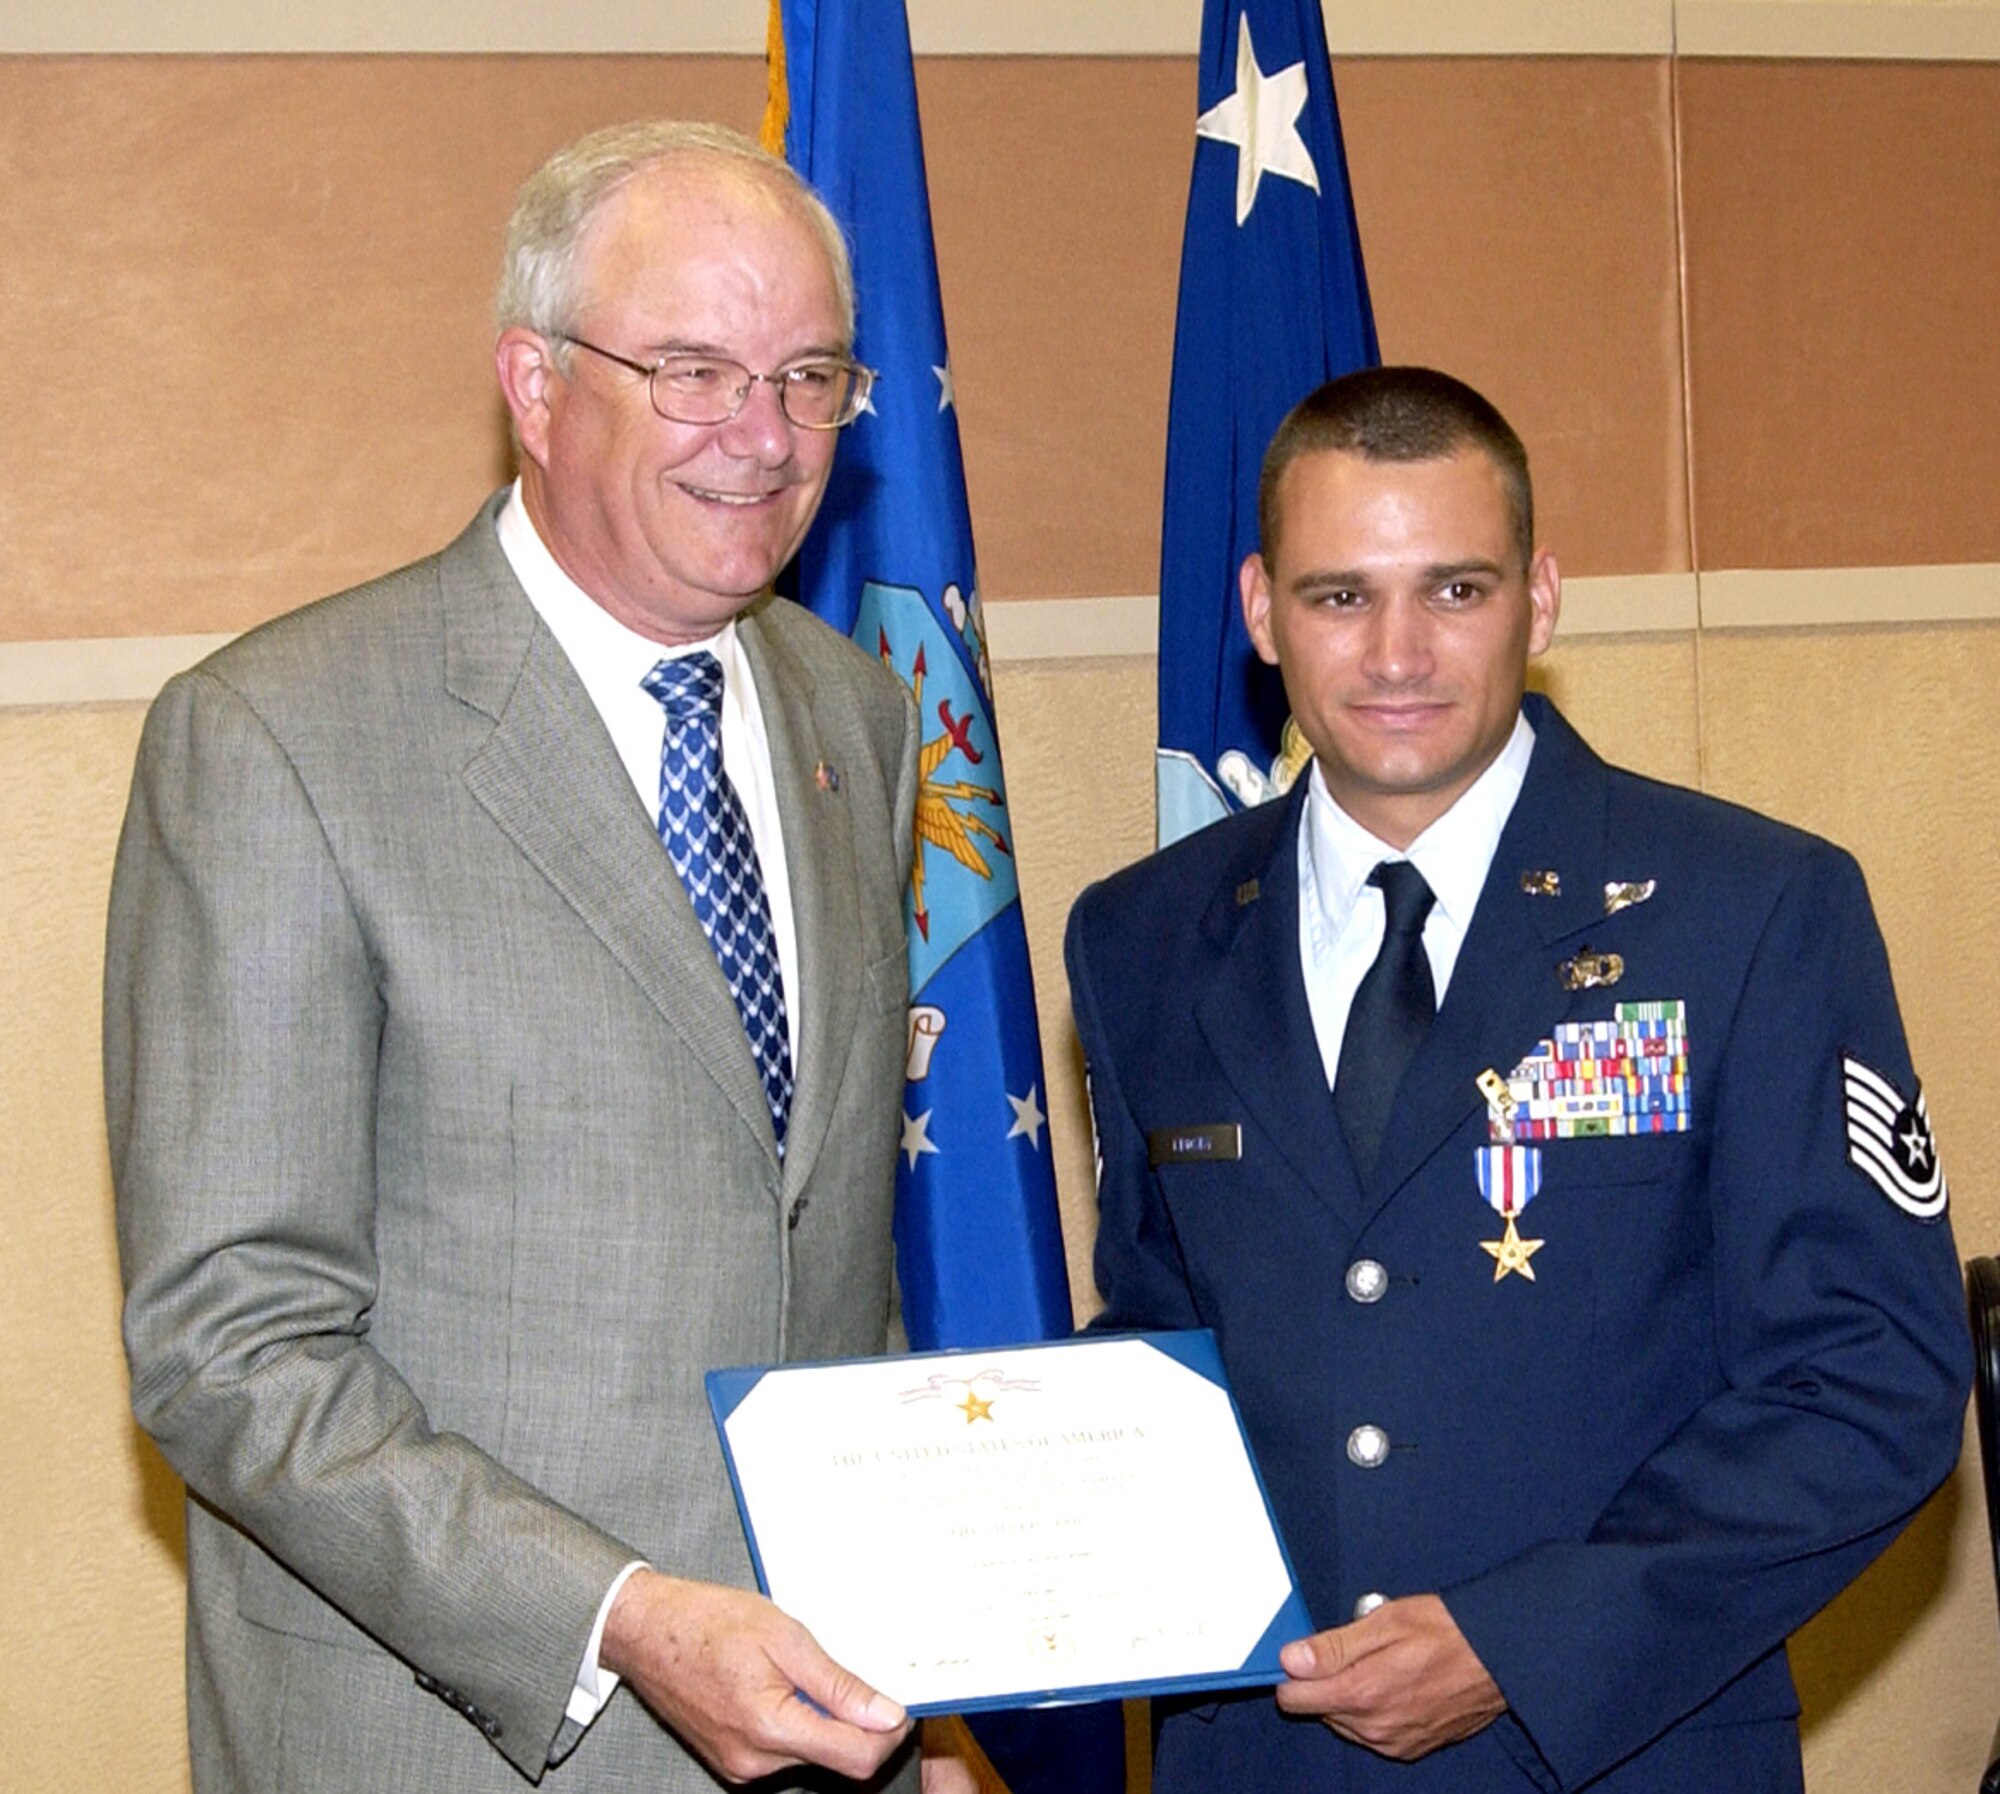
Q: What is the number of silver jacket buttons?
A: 3